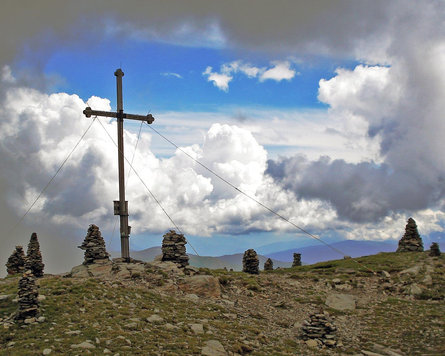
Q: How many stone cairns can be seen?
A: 11